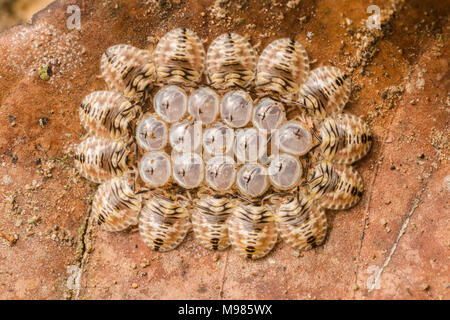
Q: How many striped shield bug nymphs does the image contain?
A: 14